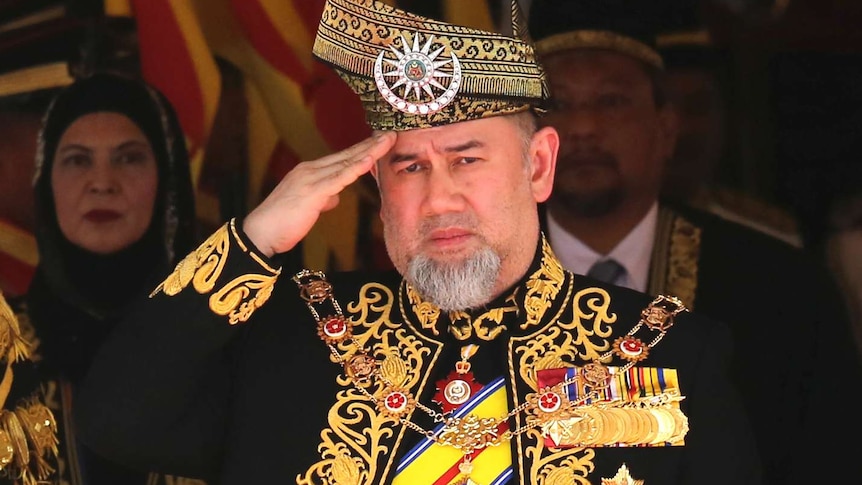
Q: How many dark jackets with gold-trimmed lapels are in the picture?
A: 2